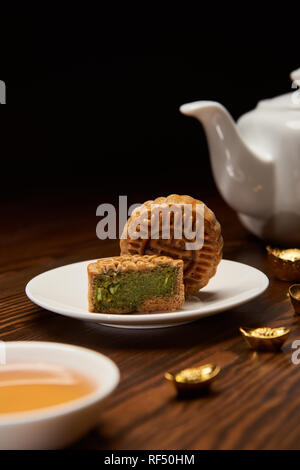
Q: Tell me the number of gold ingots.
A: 4